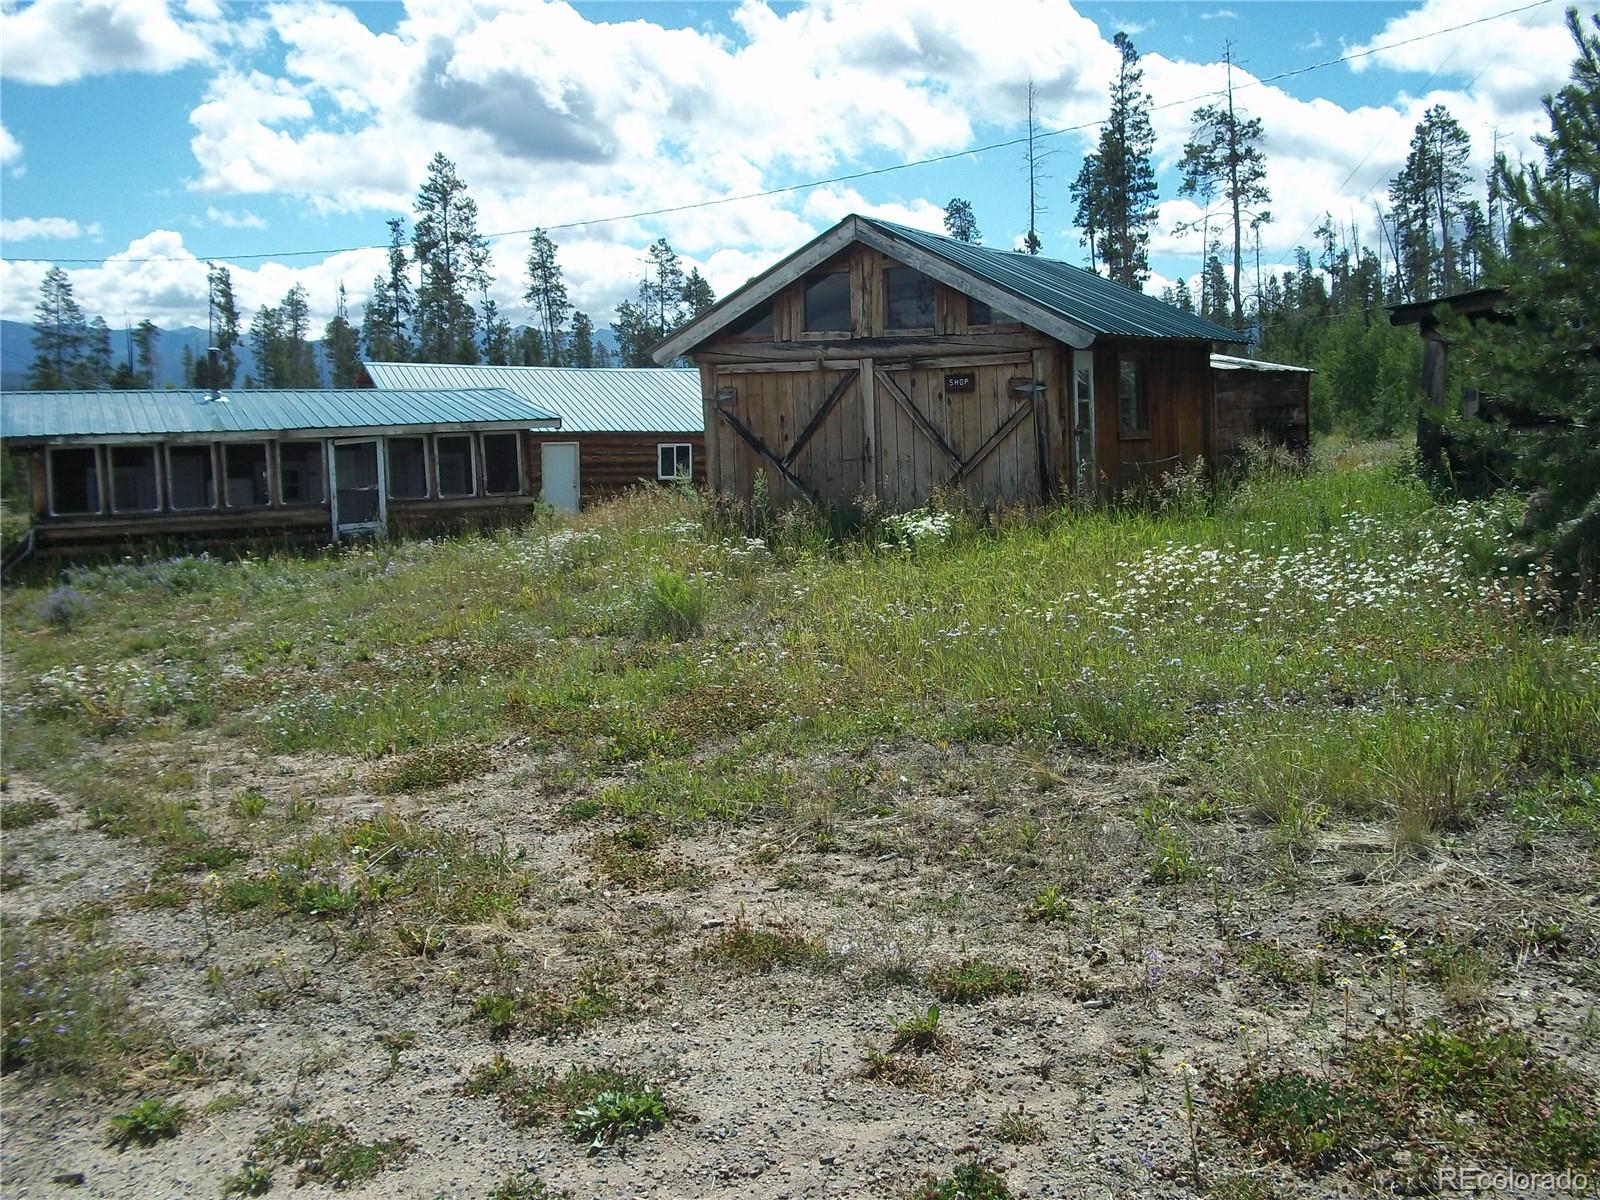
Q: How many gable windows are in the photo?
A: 4